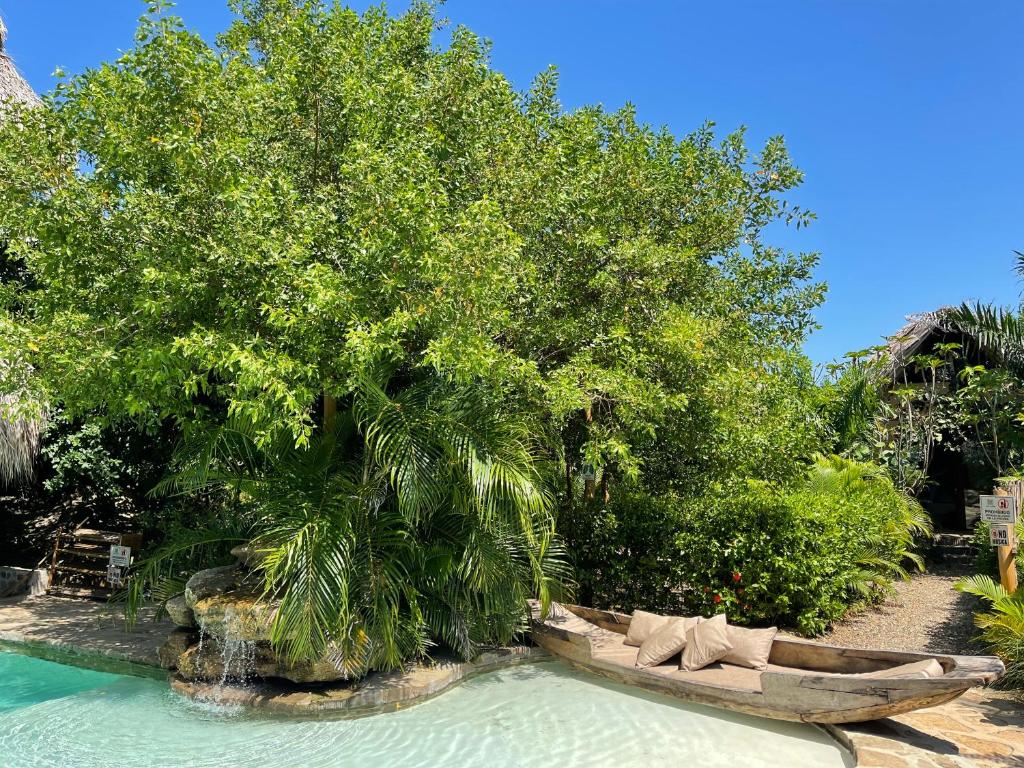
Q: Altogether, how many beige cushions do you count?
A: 4